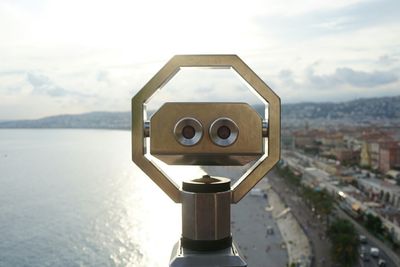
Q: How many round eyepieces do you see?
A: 2